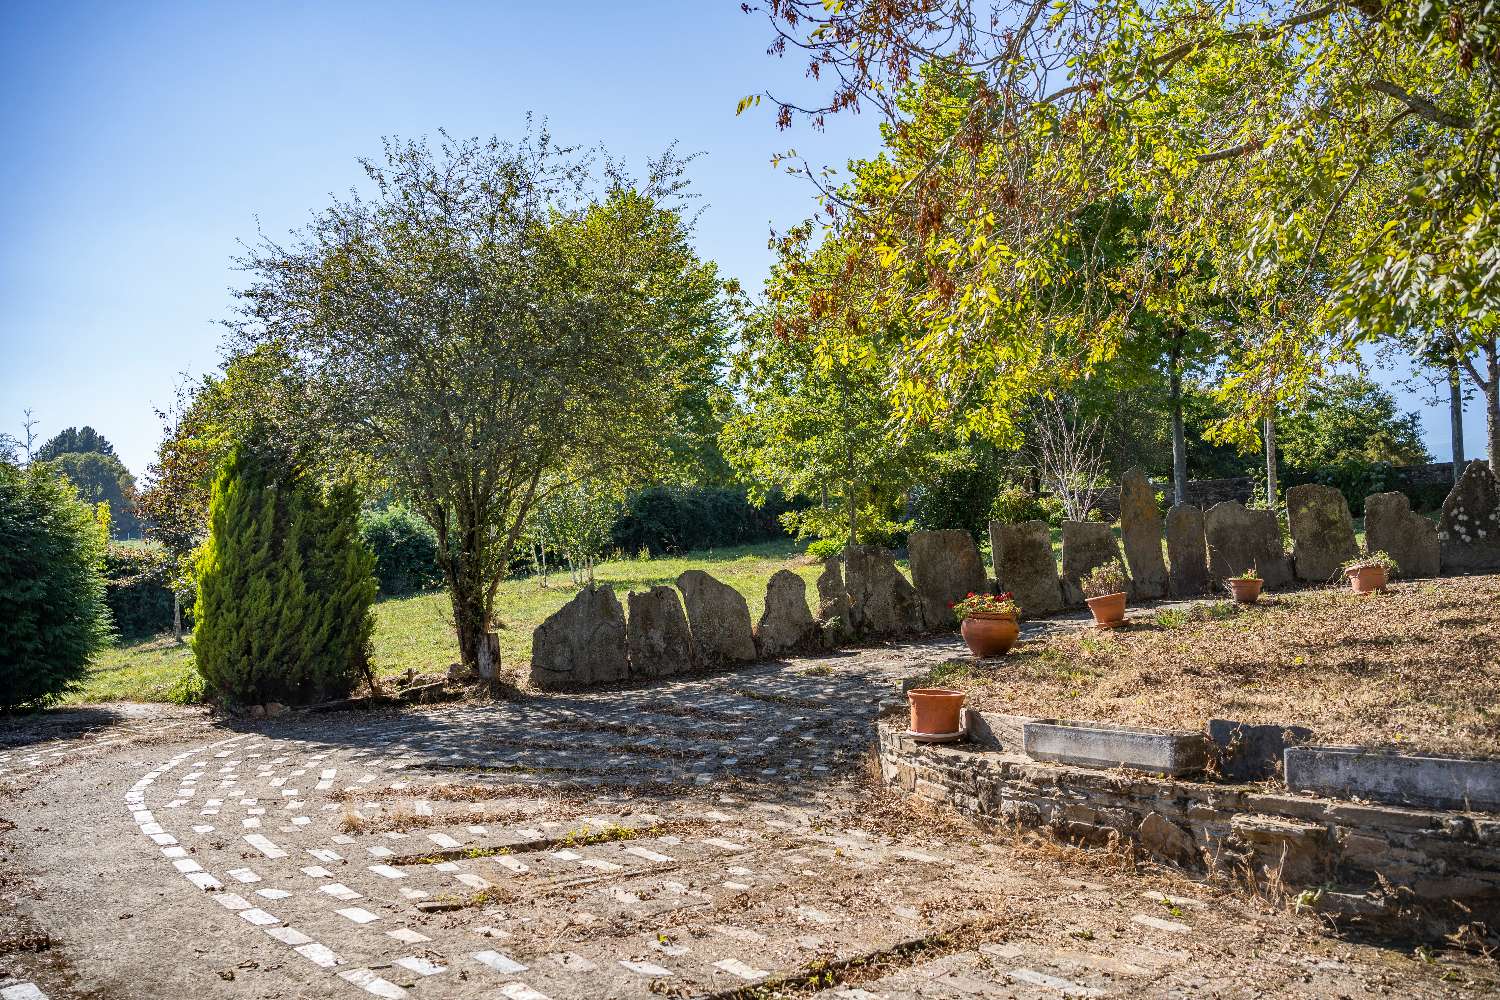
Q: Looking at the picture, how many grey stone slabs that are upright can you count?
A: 15